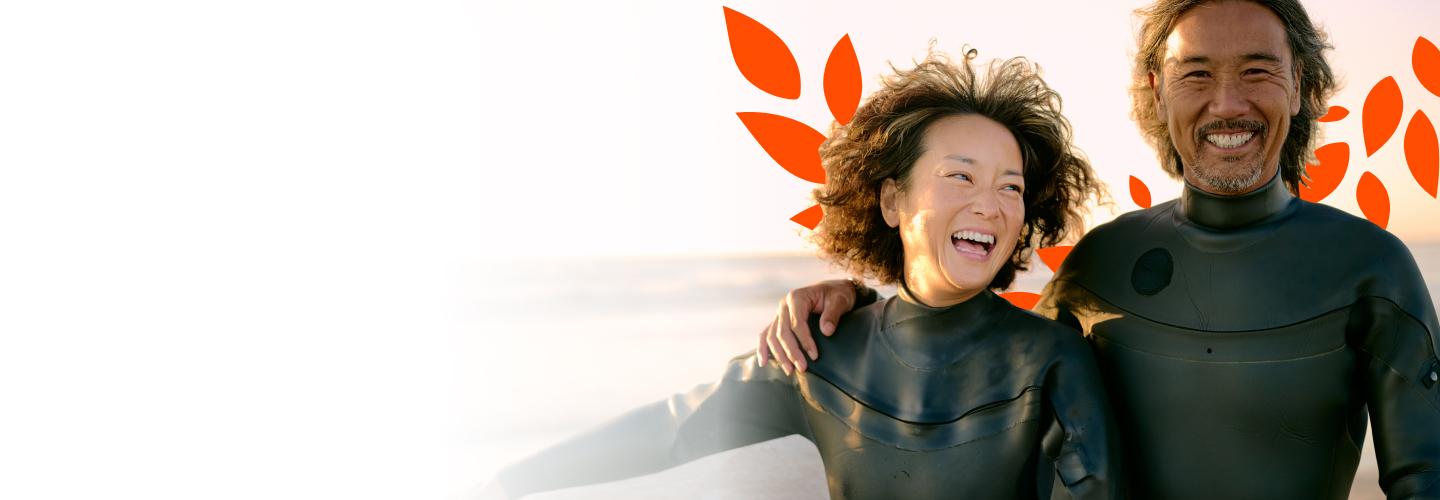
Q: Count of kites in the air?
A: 0